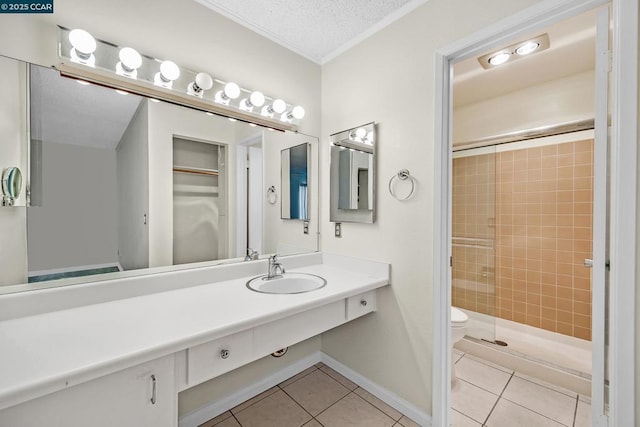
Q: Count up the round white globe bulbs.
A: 8